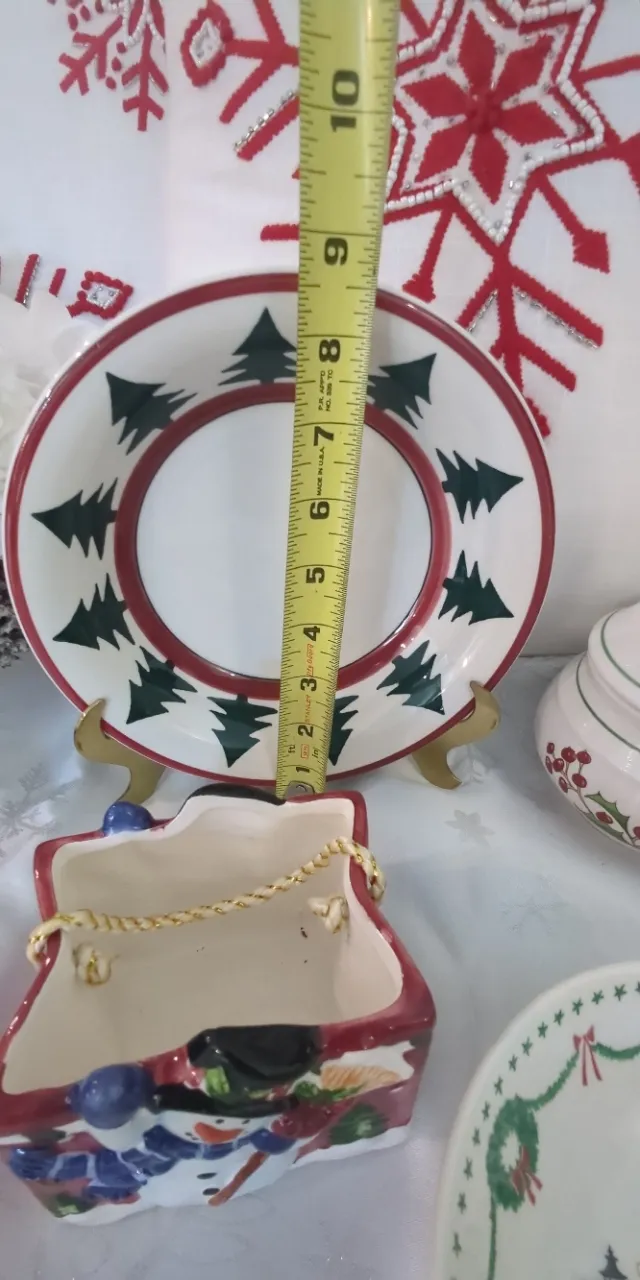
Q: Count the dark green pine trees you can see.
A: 11